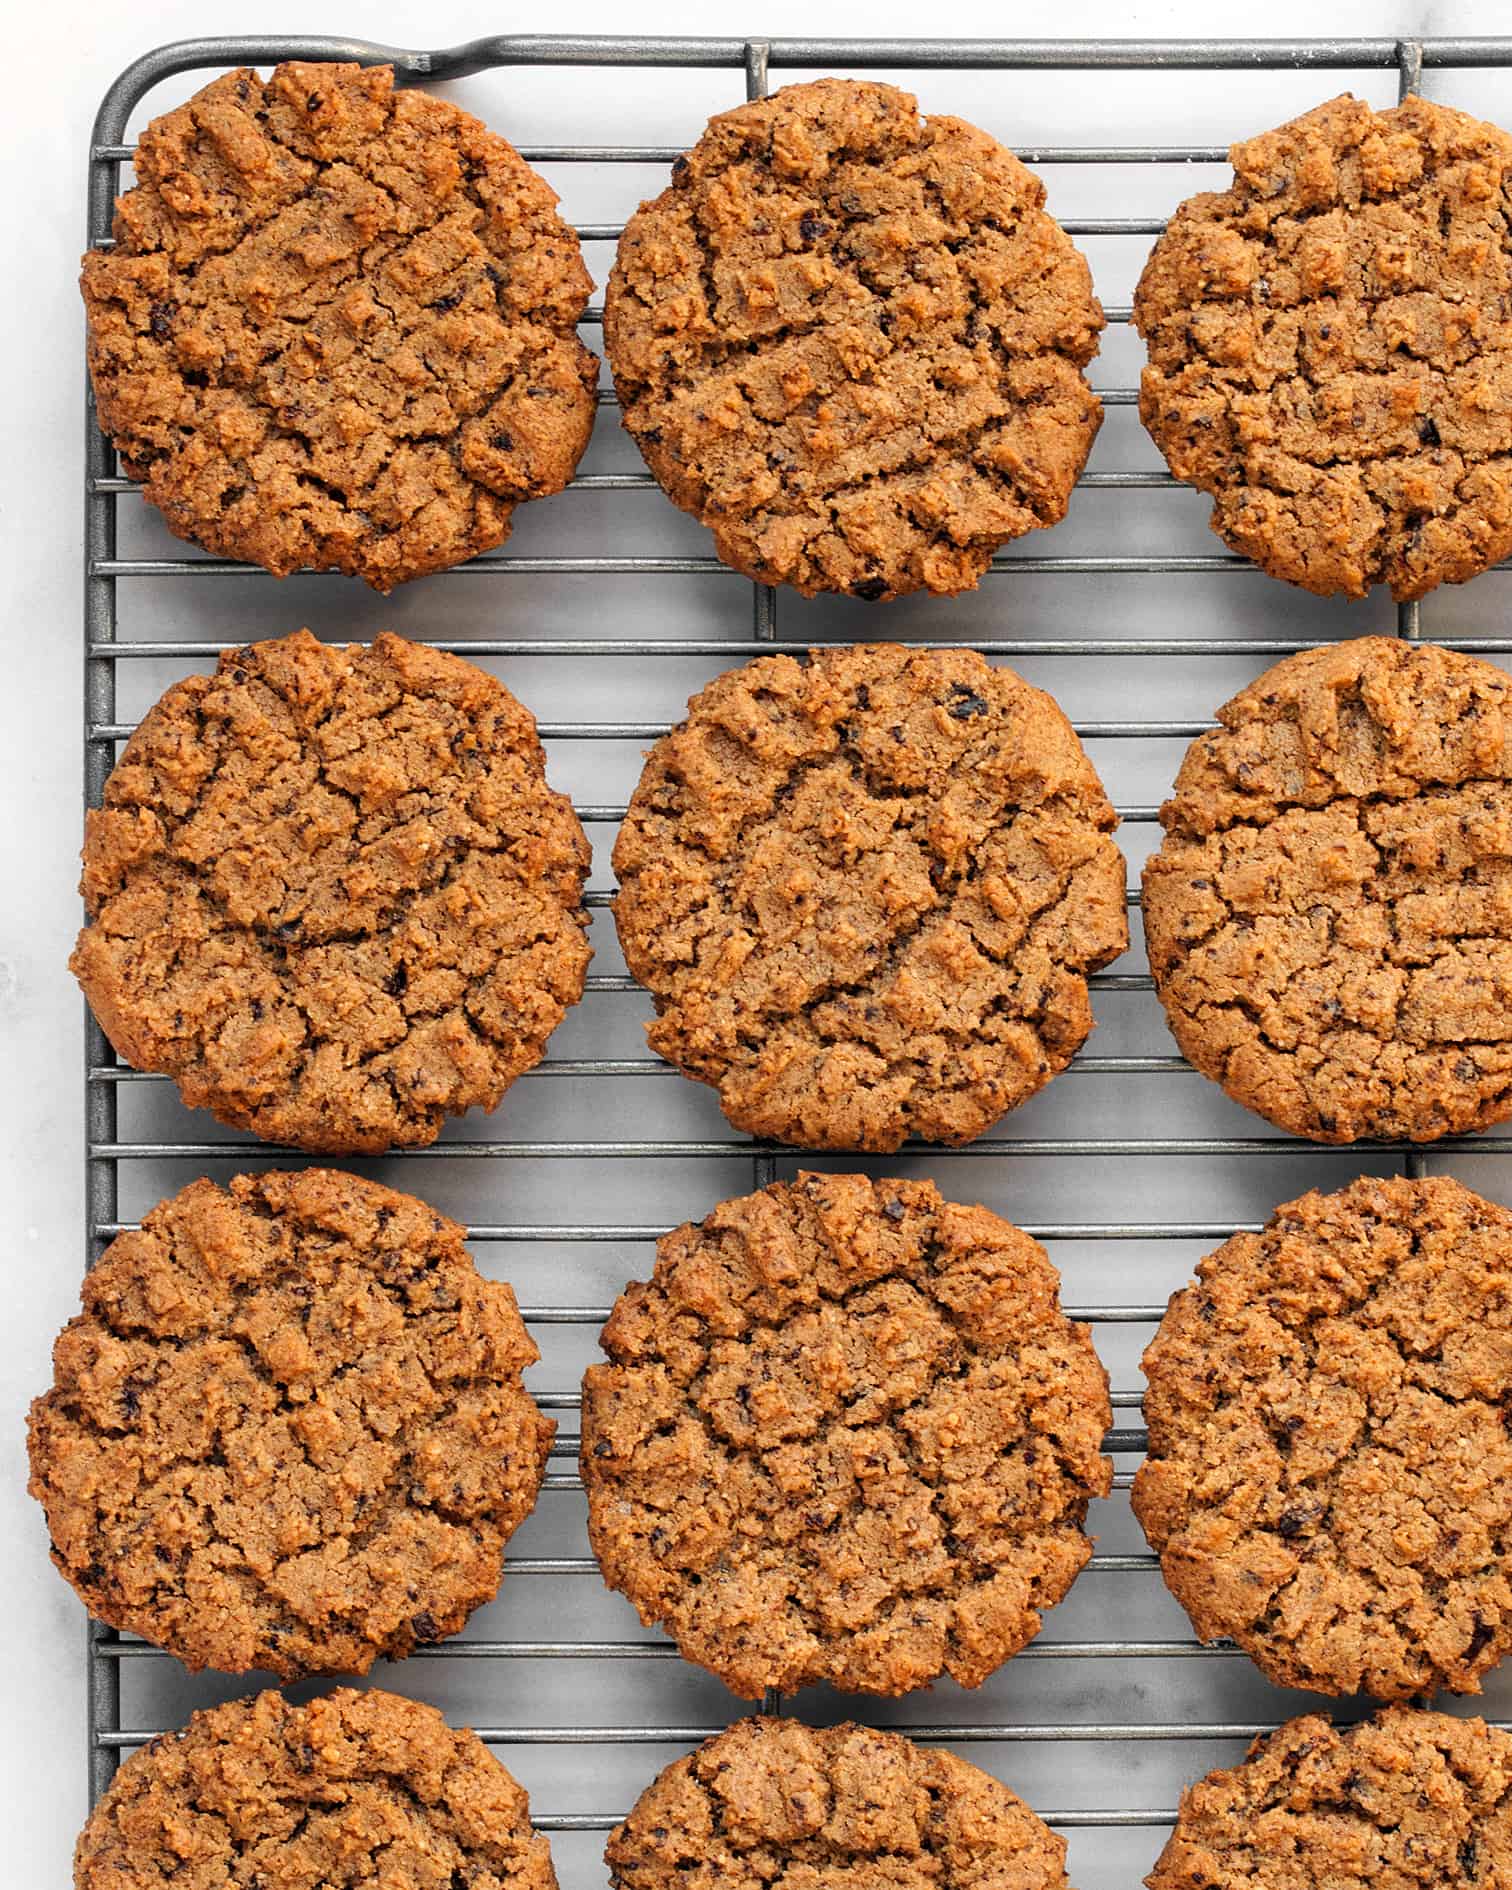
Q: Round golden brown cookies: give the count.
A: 12